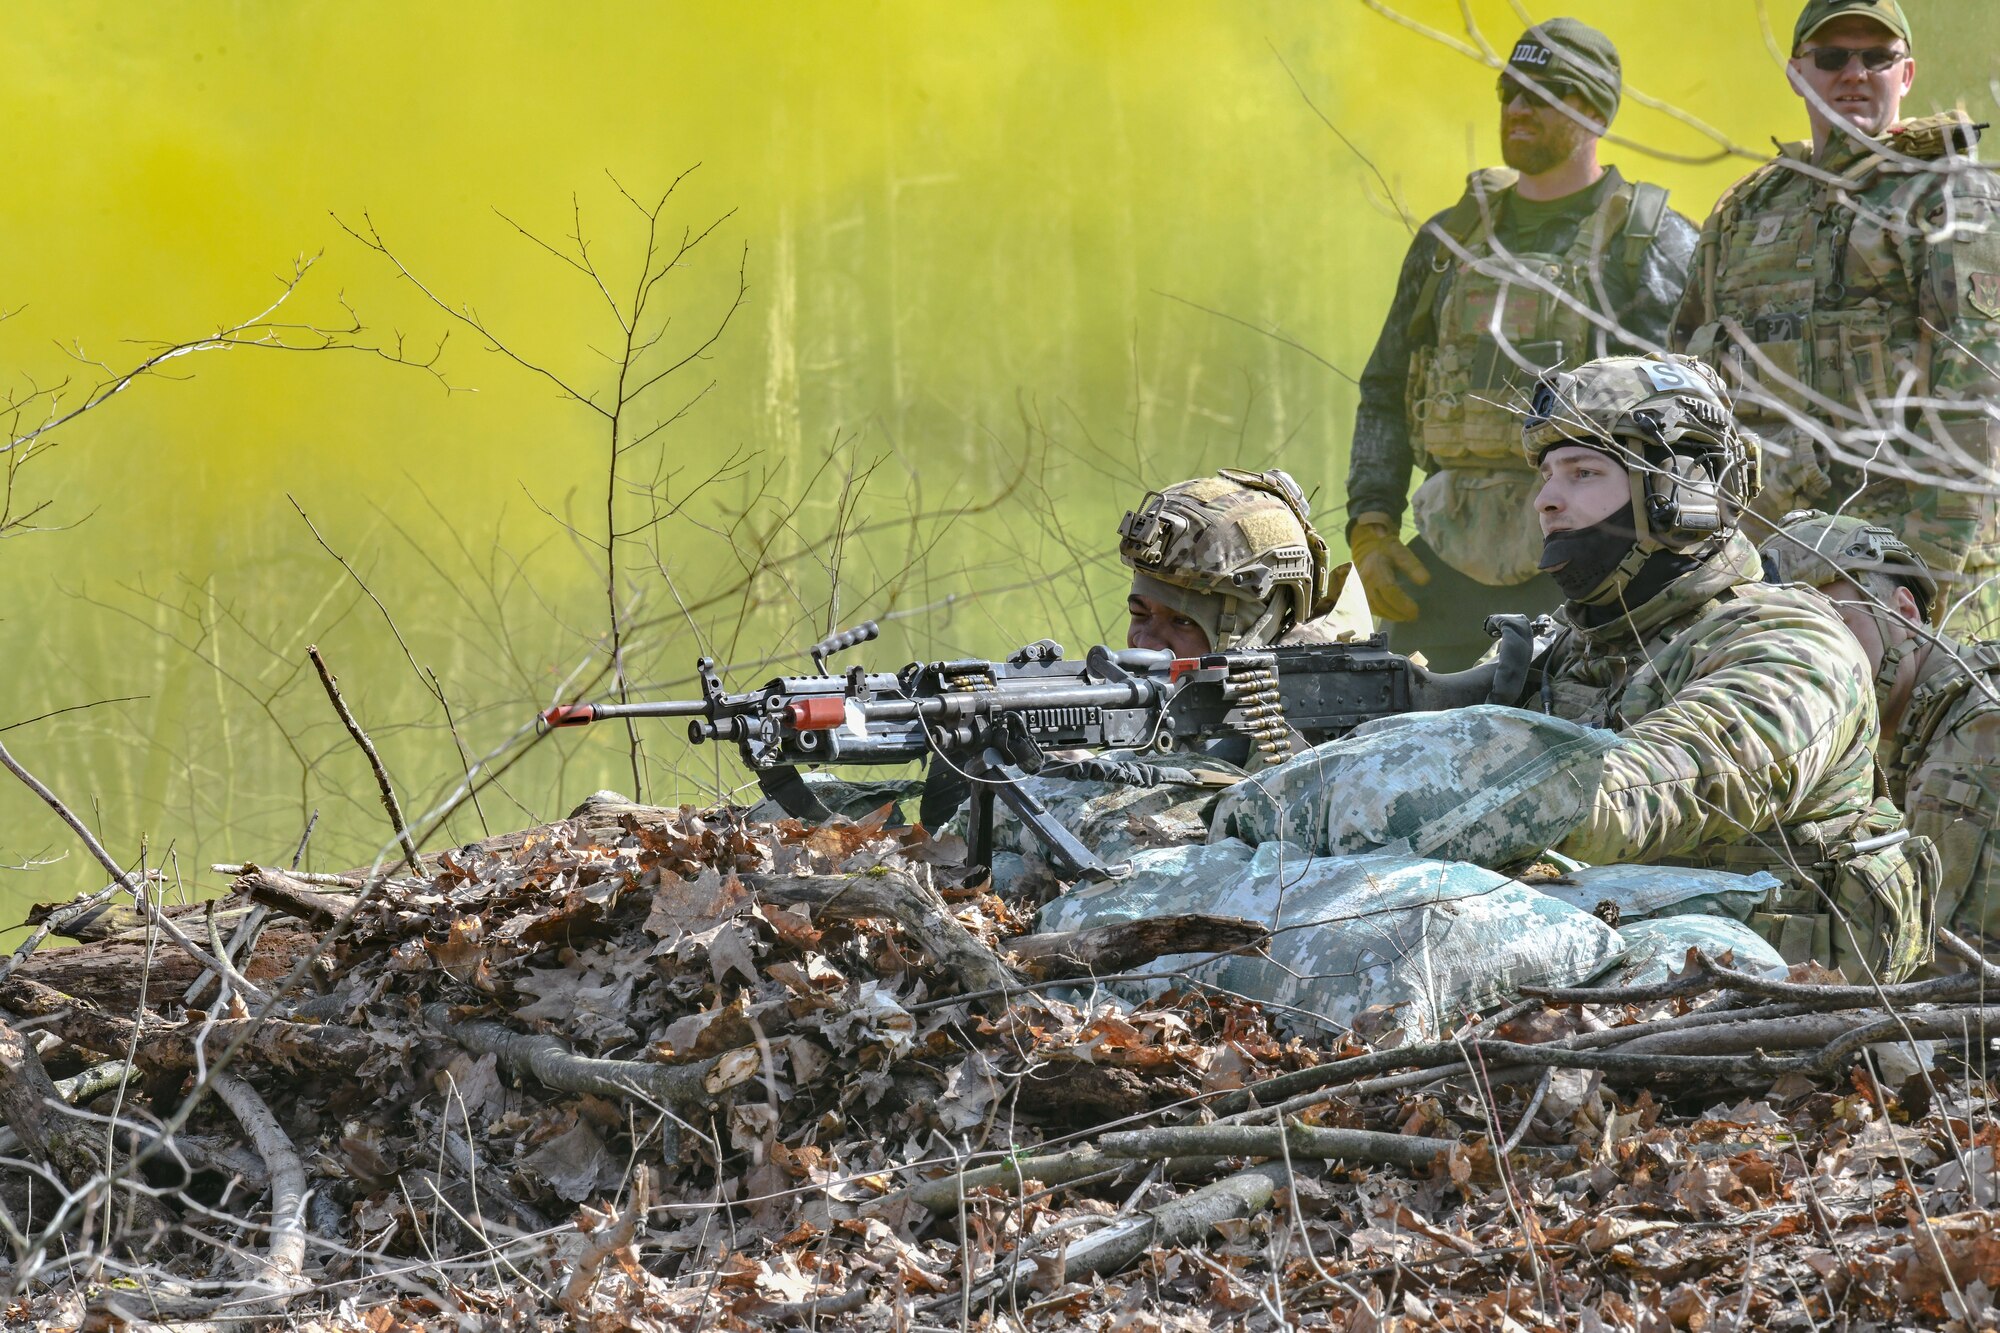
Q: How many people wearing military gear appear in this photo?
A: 5